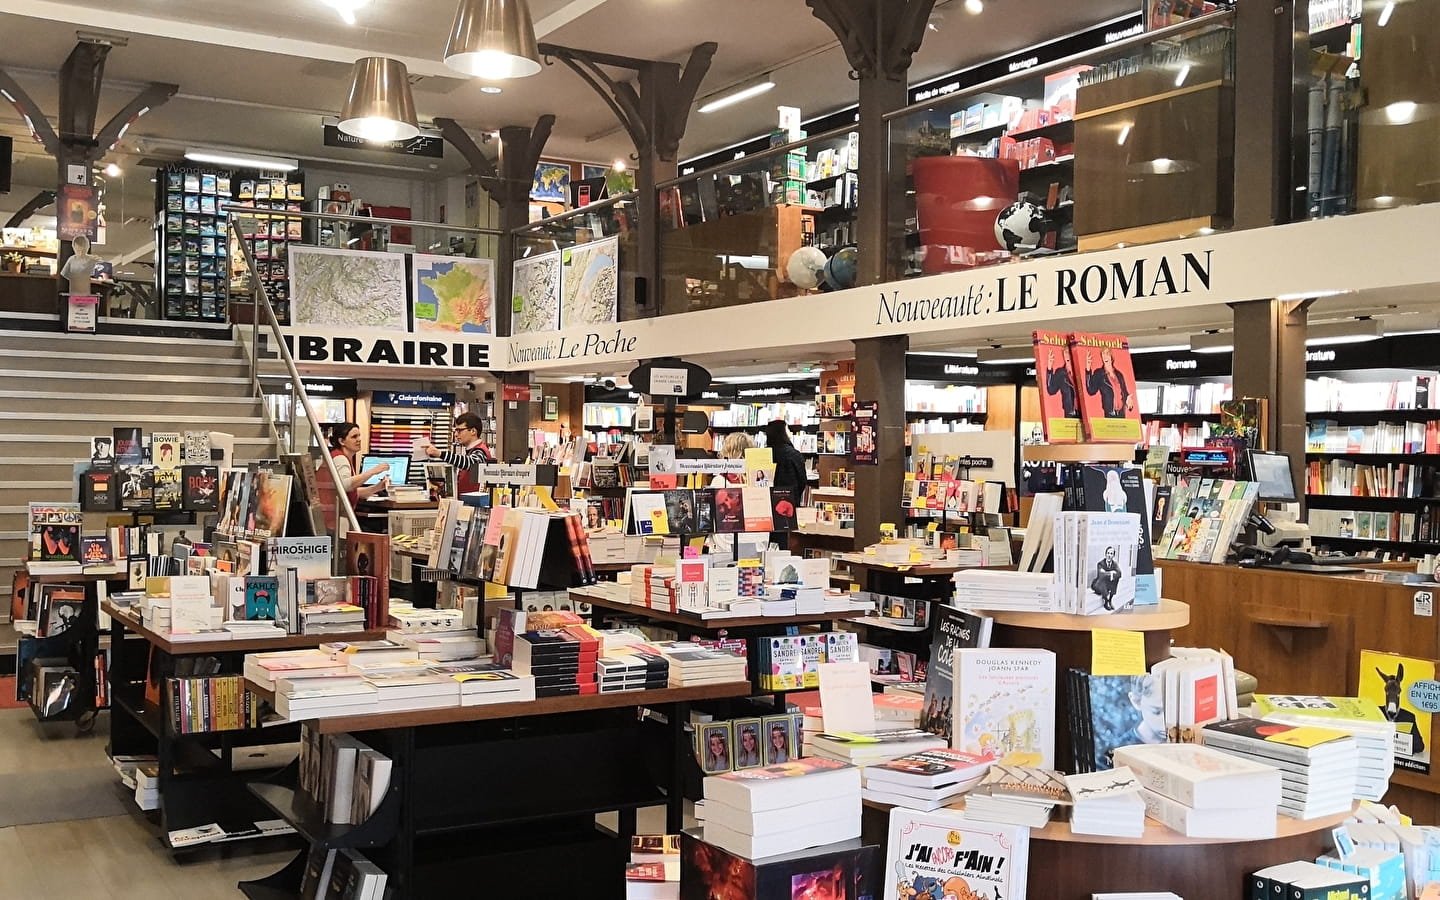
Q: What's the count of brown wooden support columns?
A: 5